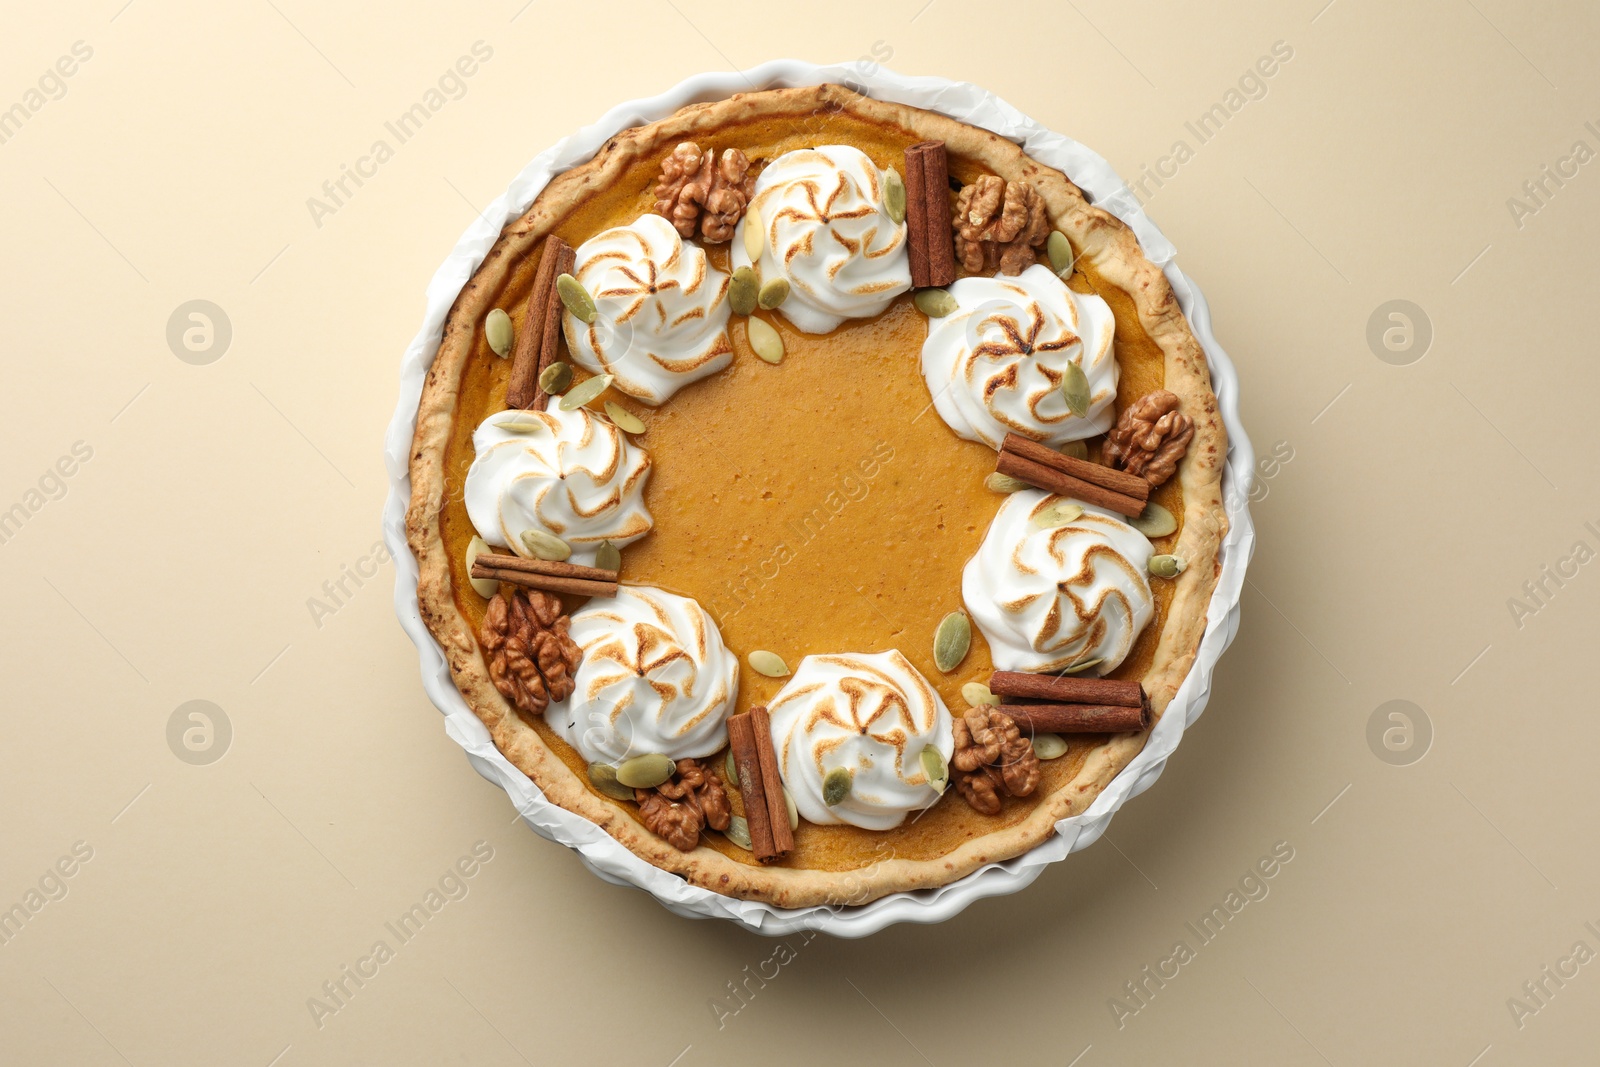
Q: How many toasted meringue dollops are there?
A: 7